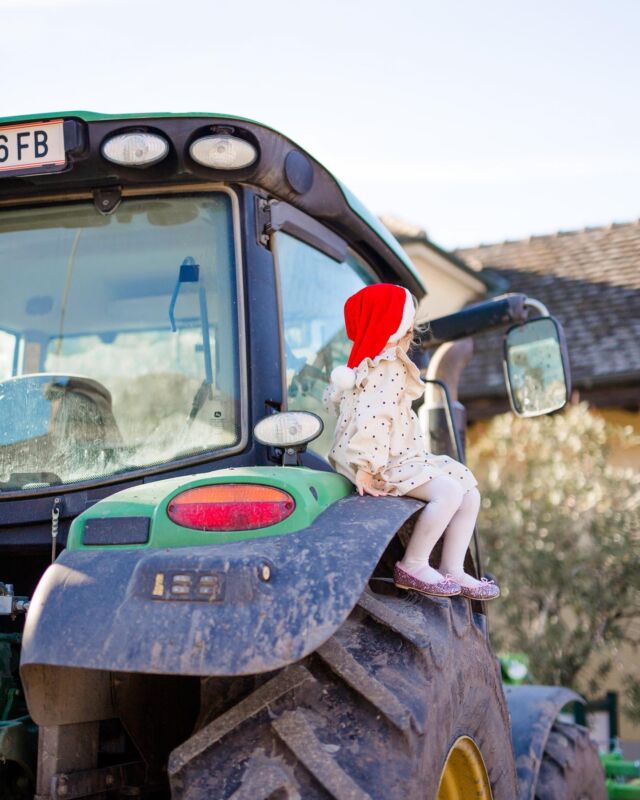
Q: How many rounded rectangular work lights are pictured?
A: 3